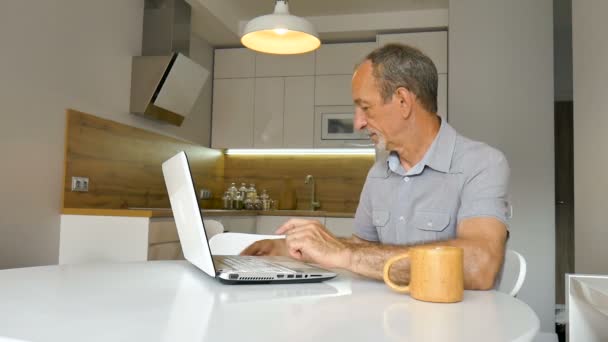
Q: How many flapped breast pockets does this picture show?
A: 2